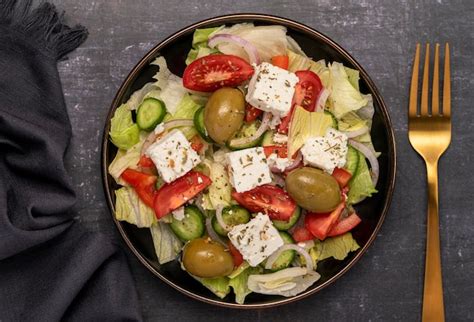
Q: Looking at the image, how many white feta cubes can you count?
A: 5